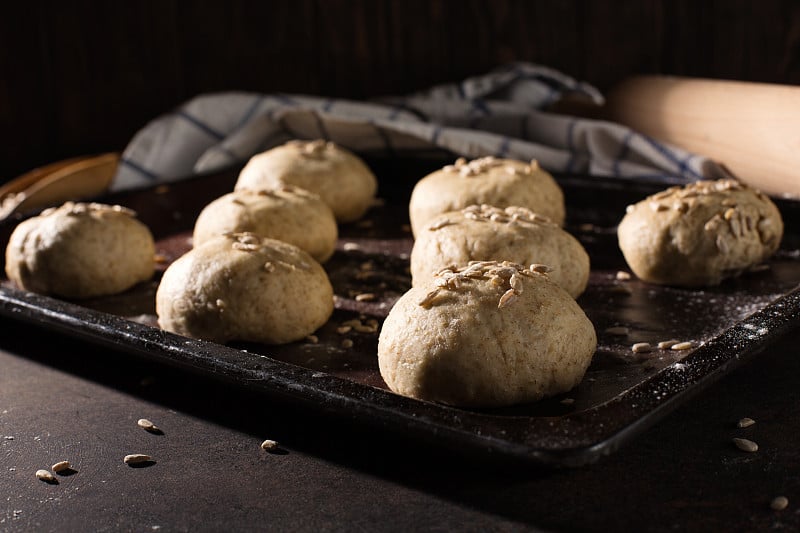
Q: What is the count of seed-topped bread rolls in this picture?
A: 8